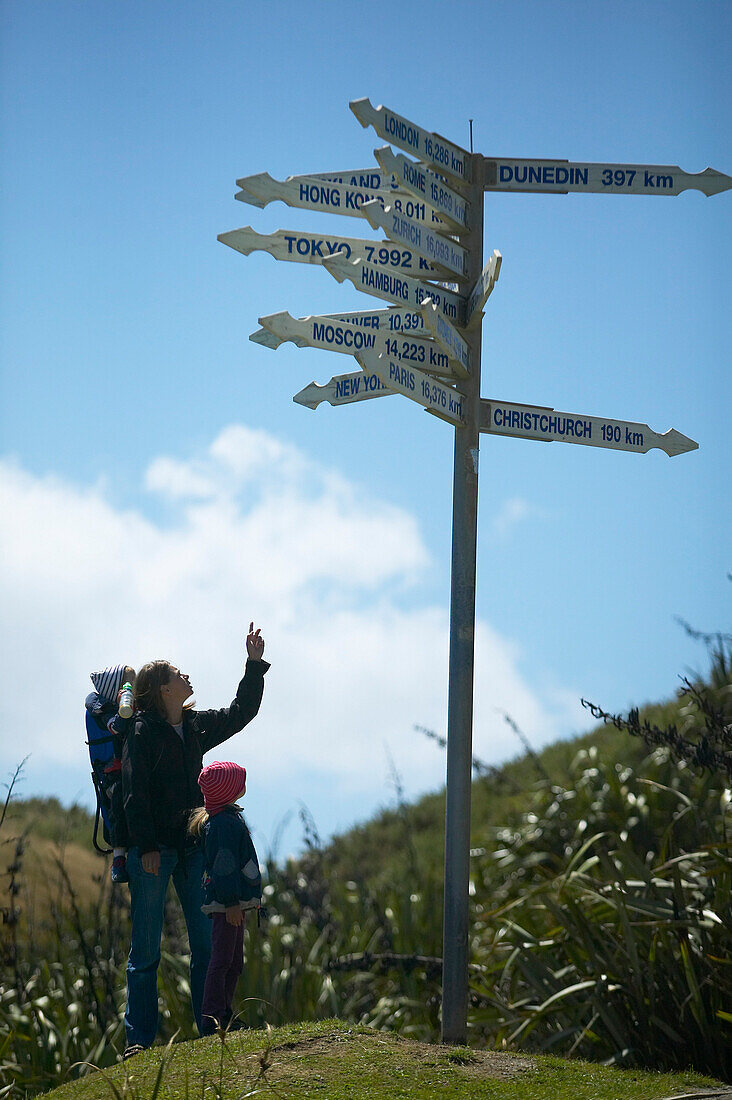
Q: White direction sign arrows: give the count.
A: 15